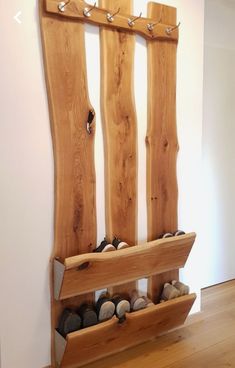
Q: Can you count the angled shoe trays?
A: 2